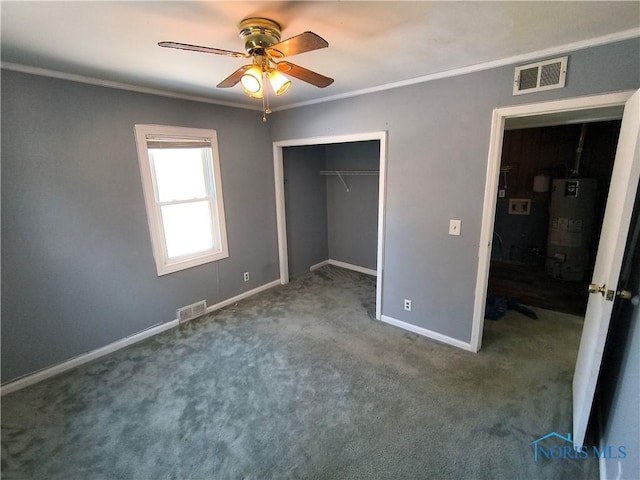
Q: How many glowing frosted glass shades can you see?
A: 3